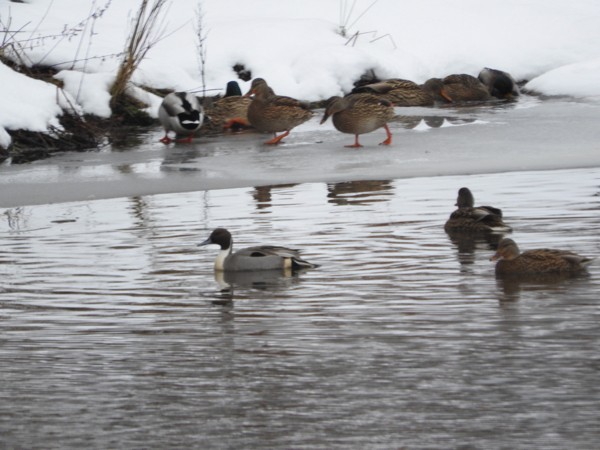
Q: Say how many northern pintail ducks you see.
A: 1